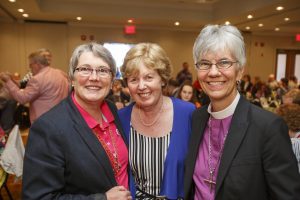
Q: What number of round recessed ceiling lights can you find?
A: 13